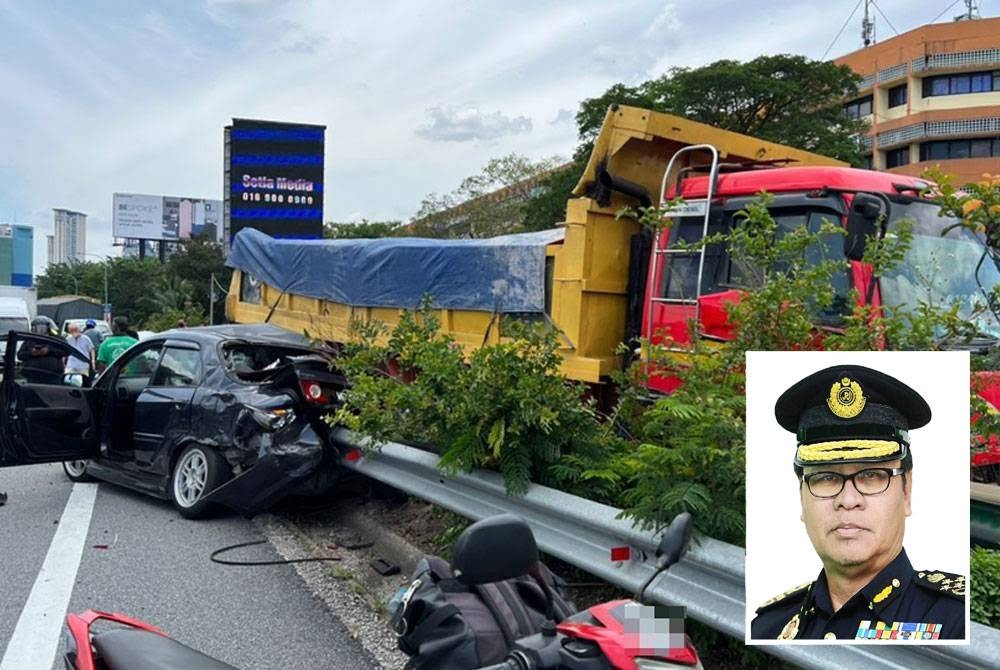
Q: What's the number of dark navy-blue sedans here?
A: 1